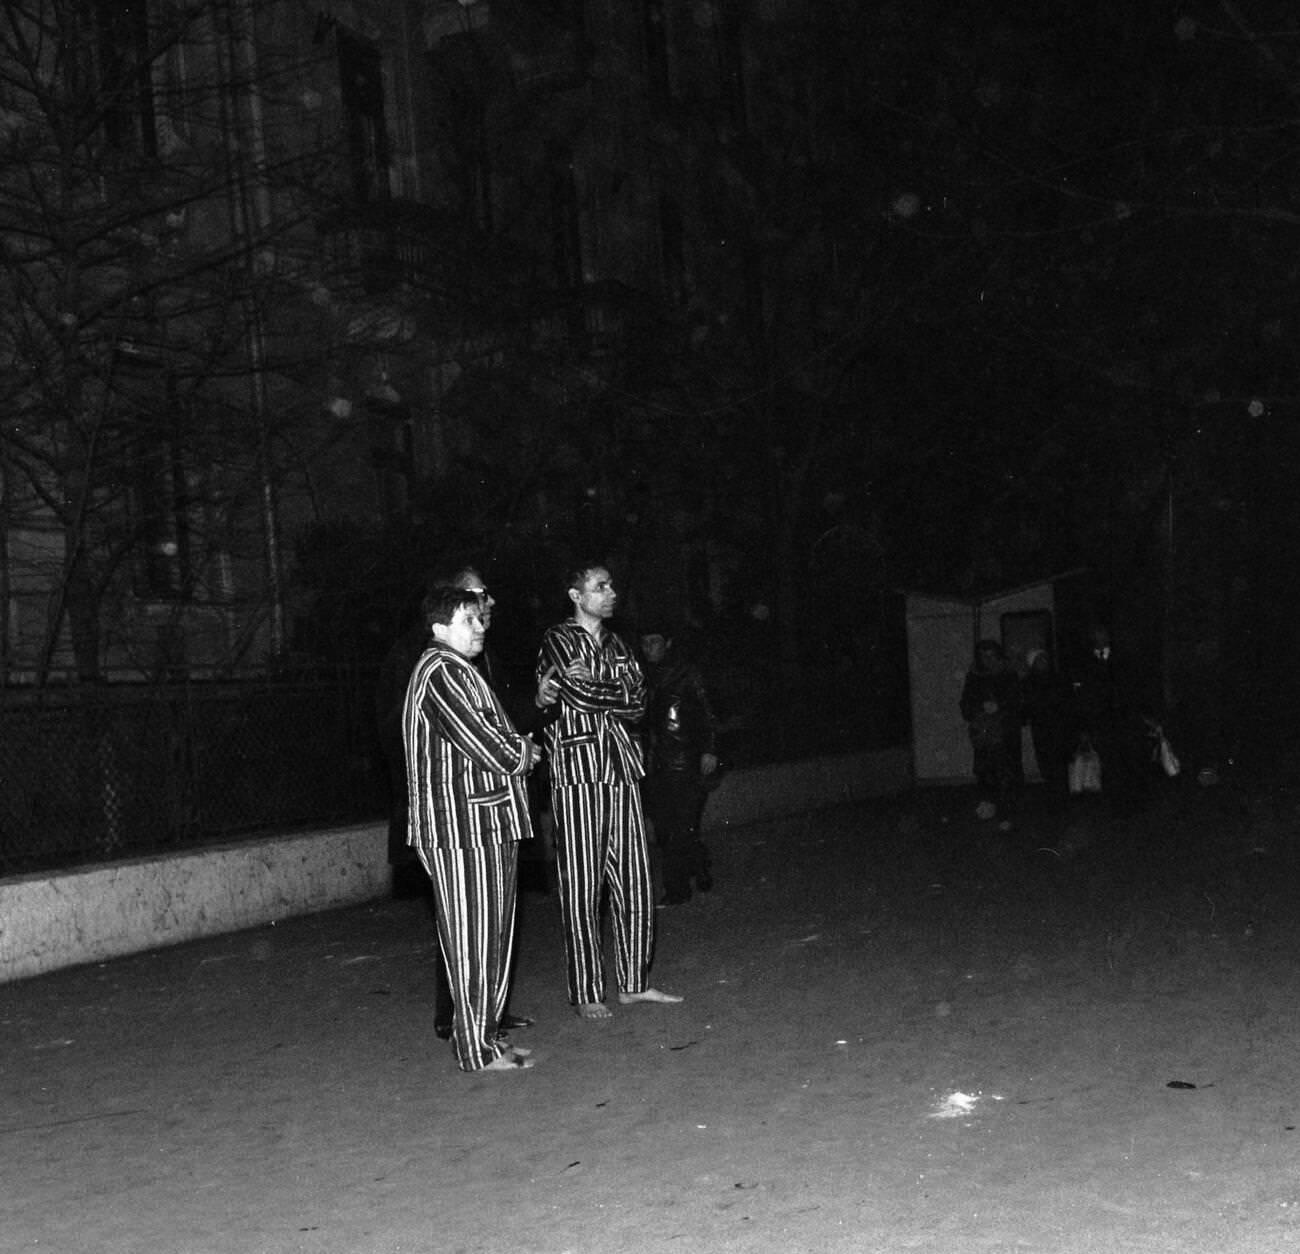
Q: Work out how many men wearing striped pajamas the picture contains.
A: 2